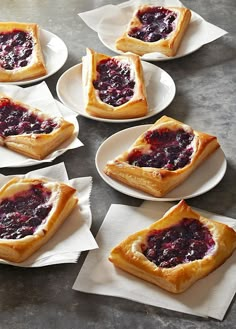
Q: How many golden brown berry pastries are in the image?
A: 7